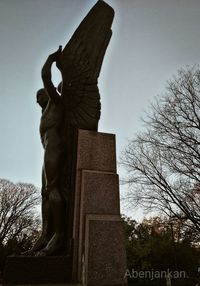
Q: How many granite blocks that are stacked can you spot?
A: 3